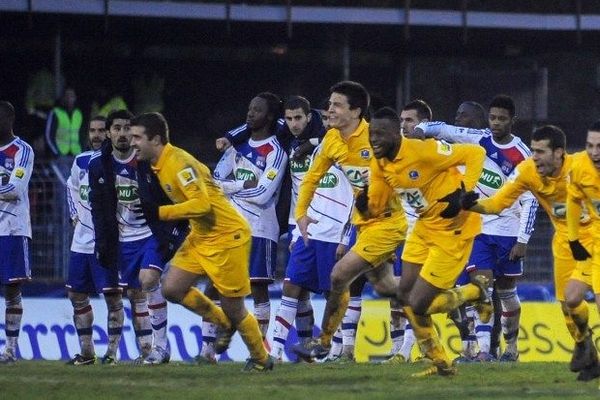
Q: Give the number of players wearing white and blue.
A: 9